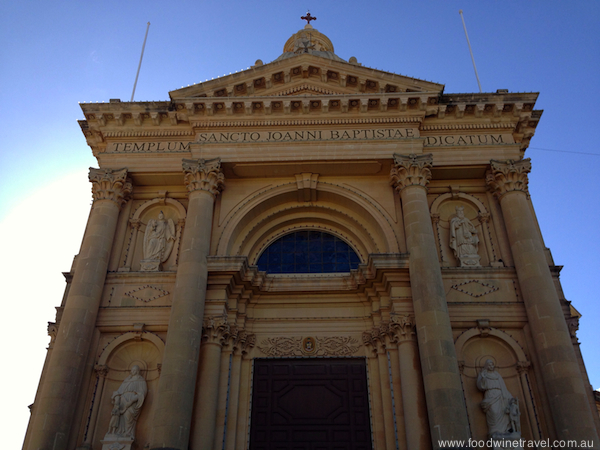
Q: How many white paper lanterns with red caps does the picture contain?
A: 0